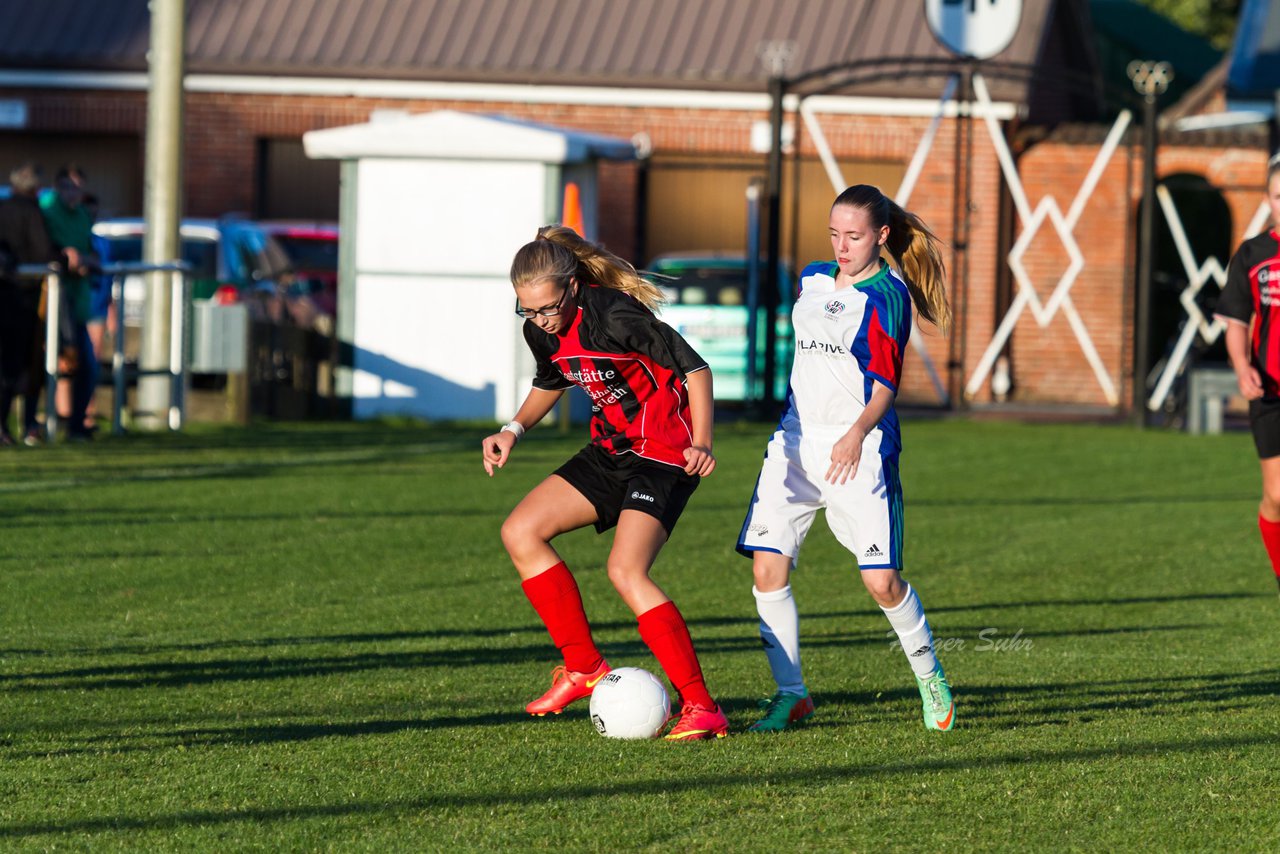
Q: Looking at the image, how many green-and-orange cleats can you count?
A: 2